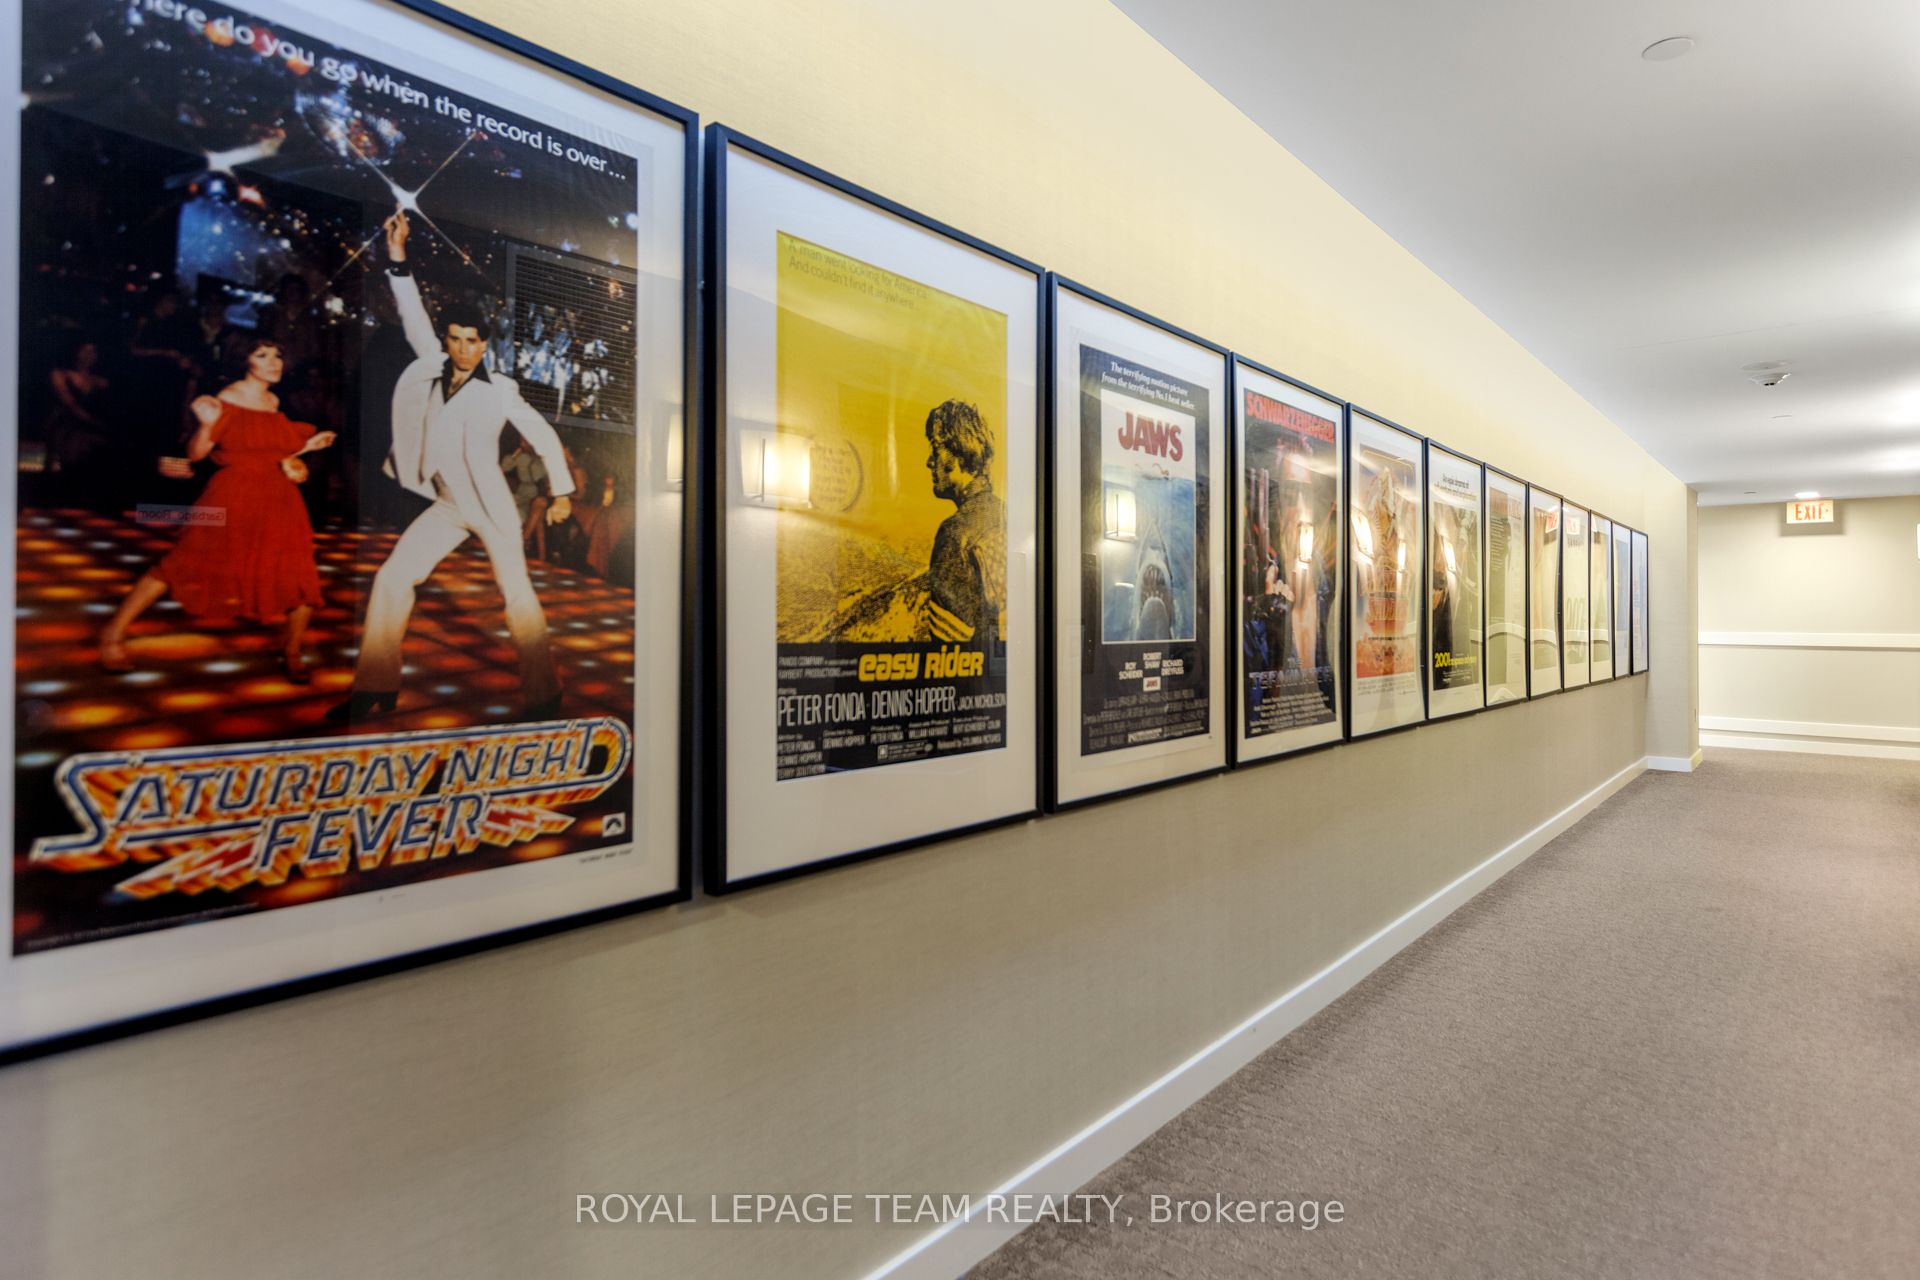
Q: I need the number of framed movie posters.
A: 12